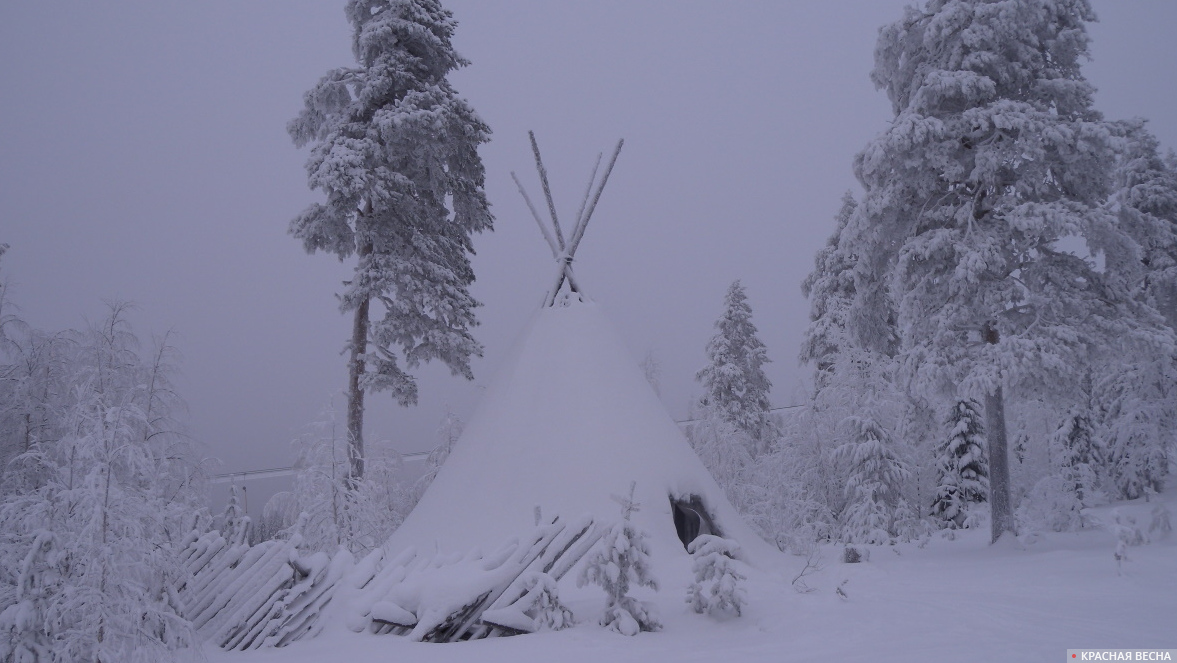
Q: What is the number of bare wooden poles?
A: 4